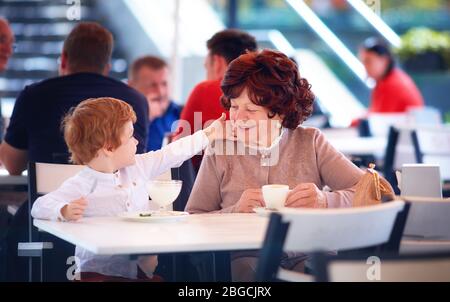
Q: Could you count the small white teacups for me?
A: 1